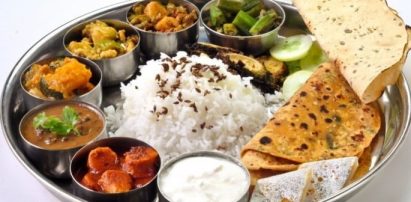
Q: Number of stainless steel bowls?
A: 7